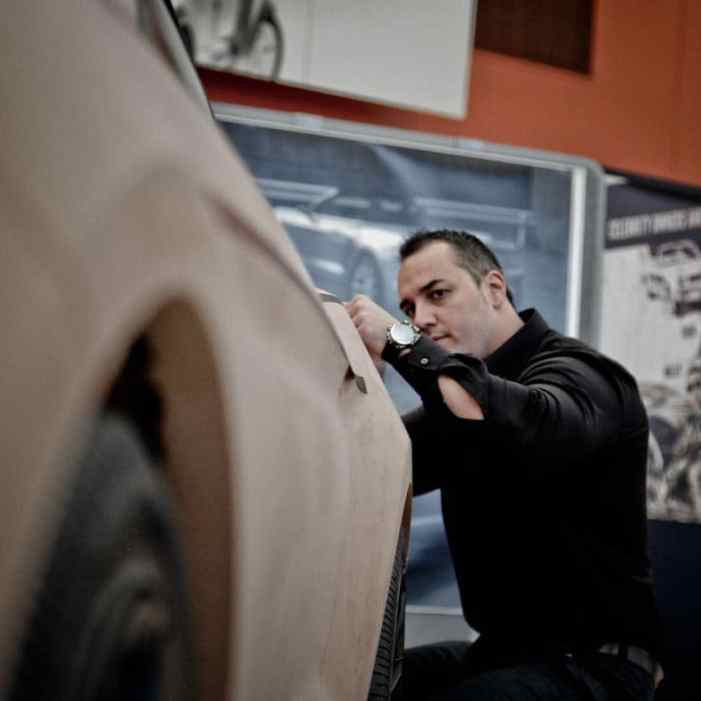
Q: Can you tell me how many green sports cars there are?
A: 0